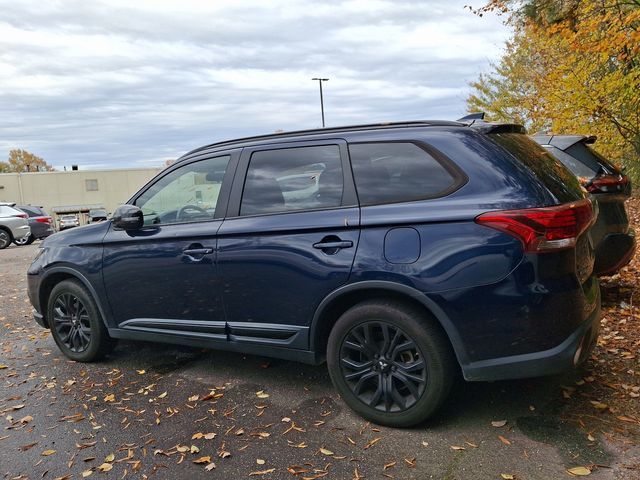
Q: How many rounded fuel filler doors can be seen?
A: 1